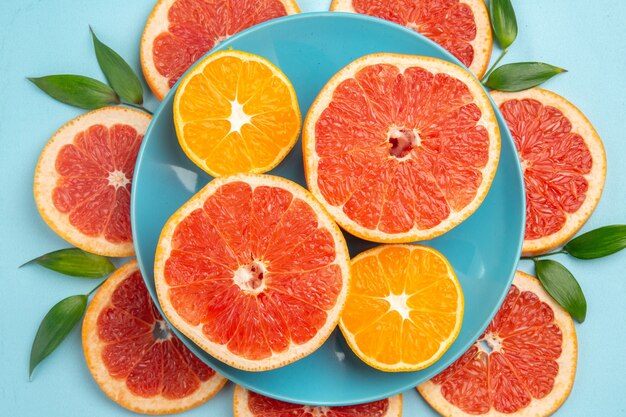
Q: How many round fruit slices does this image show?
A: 11